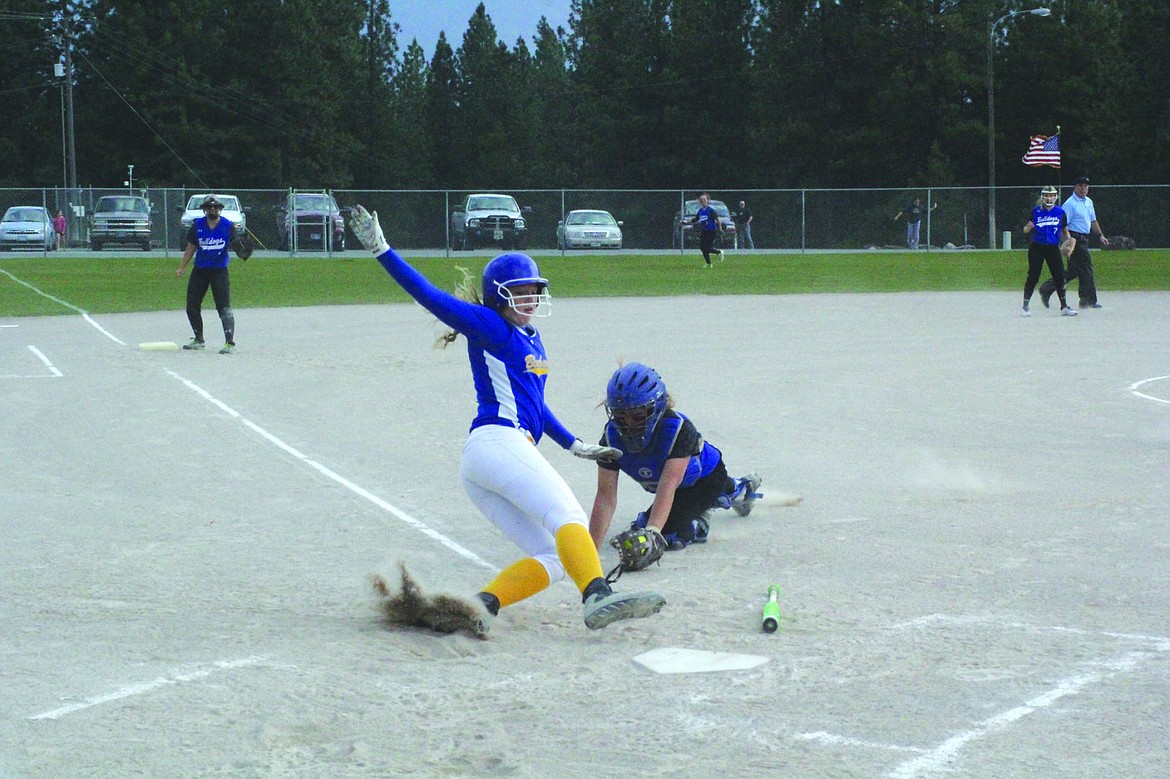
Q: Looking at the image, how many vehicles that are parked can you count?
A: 7